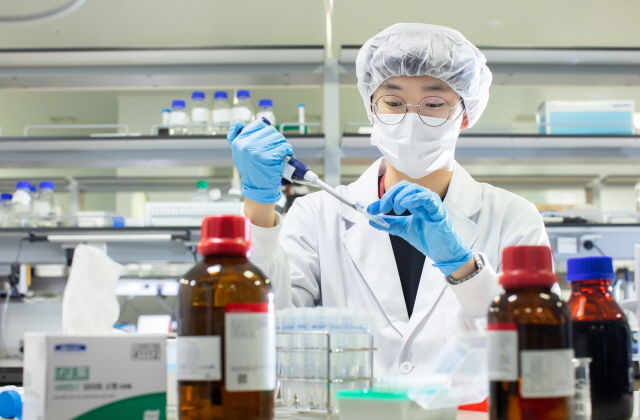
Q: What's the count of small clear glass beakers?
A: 1